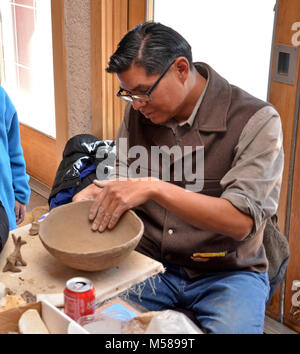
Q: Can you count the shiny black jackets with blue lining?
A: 1